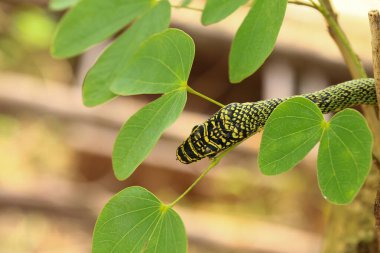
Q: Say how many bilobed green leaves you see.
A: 5